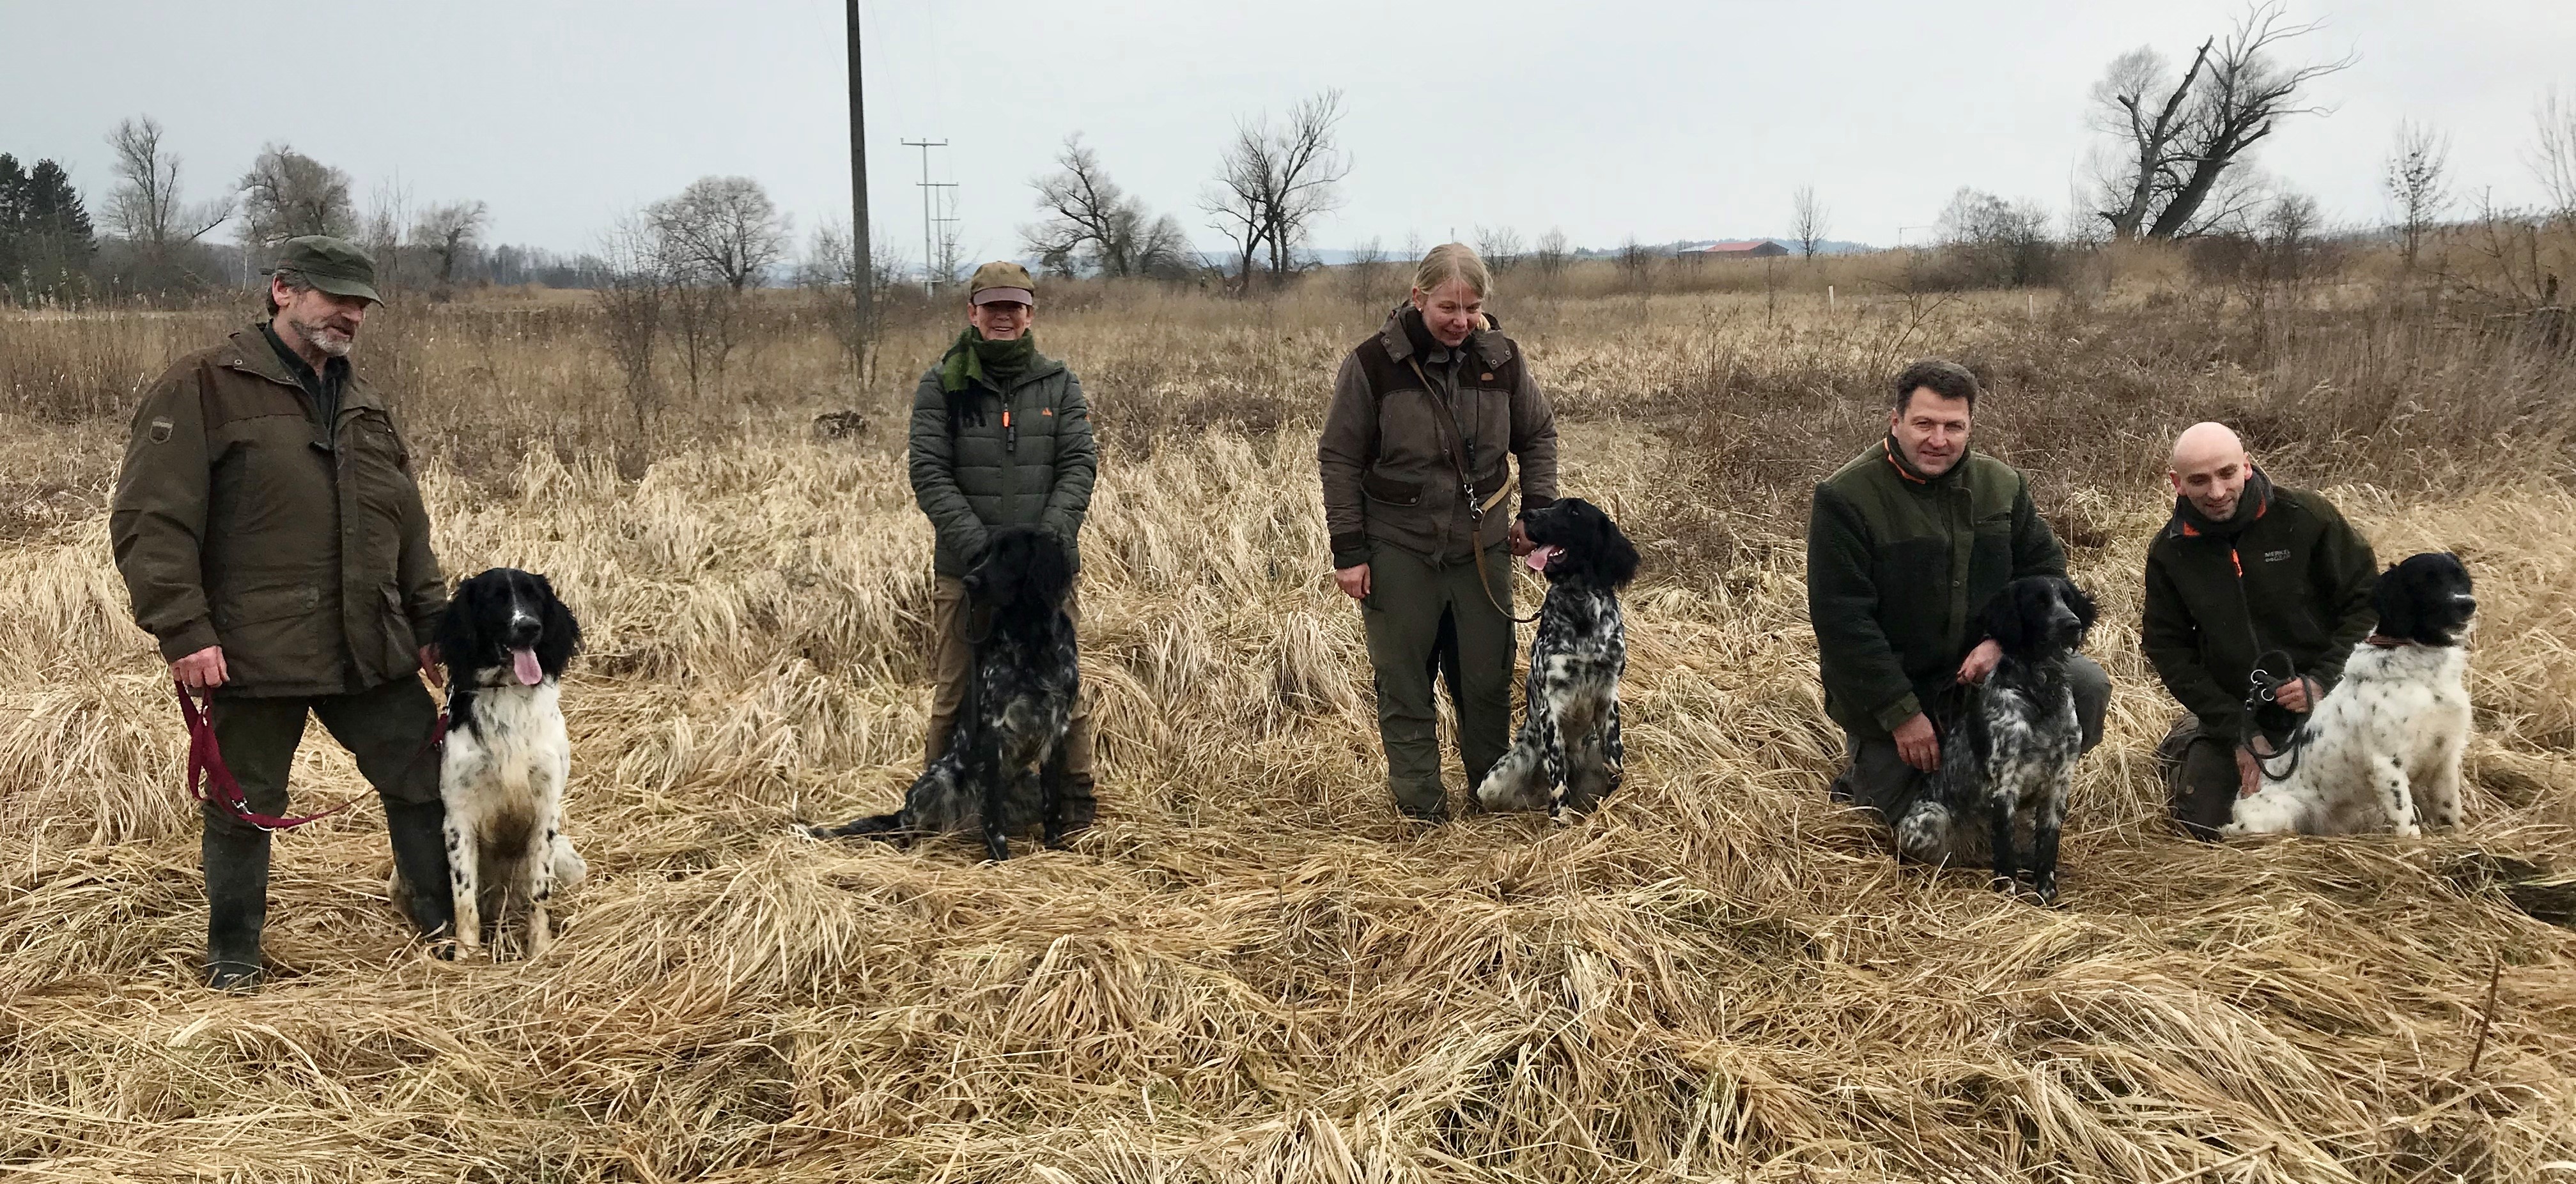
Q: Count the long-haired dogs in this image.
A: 5